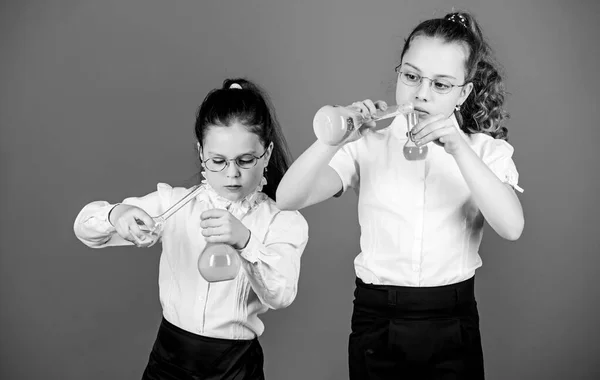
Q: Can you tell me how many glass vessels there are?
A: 4